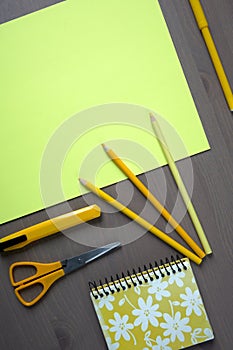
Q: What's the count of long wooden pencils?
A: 3